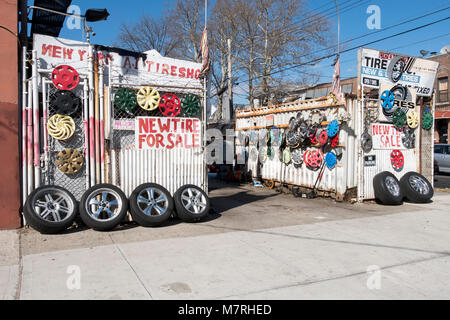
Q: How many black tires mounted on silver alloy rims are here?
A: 6